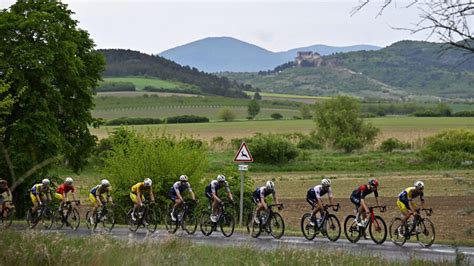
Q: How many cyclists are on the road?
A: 11